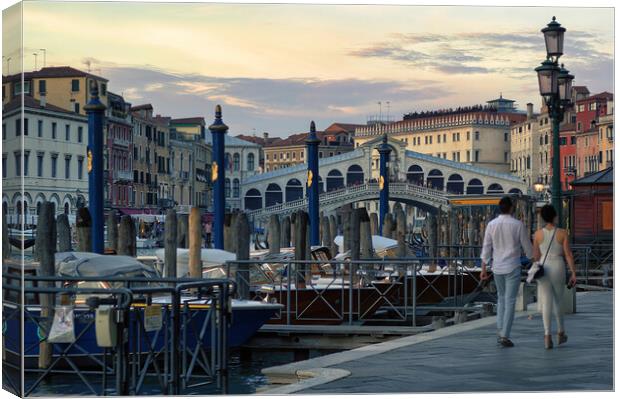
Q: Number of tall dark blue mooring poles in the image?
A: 4